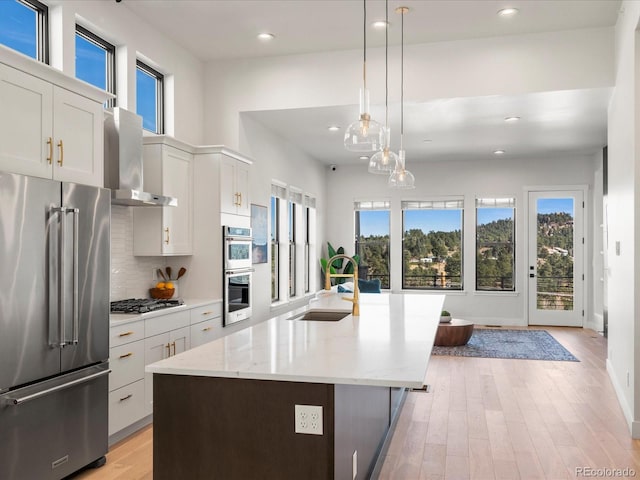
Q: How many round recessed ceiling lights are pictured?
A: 7